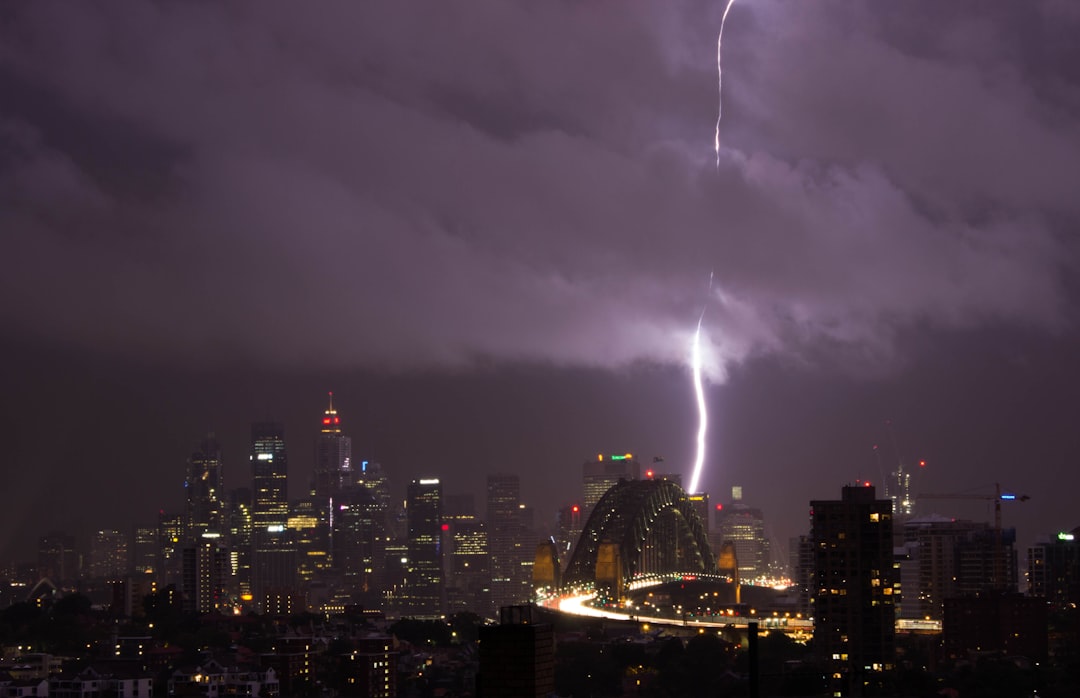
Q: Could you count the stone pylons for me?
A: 3